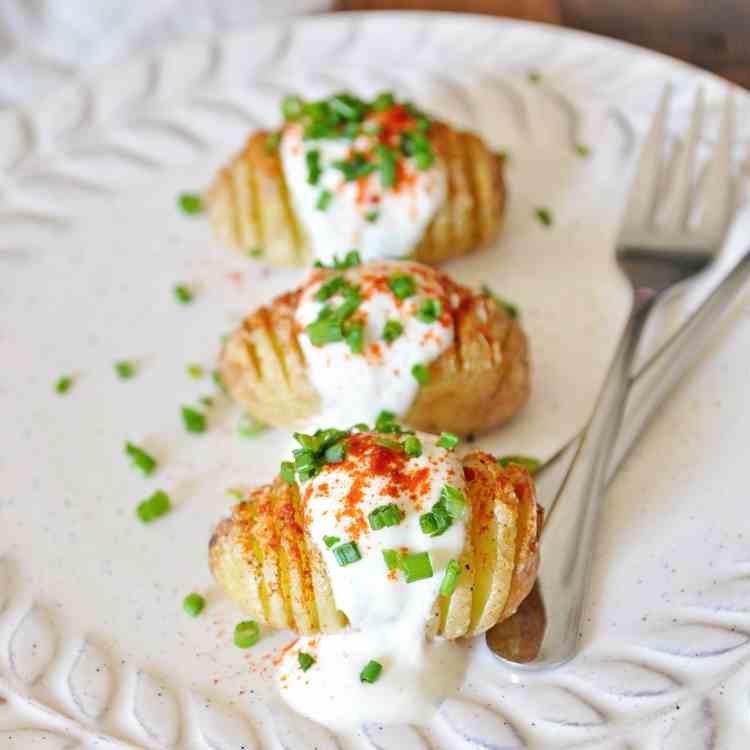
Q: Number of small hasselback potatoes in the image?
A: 3